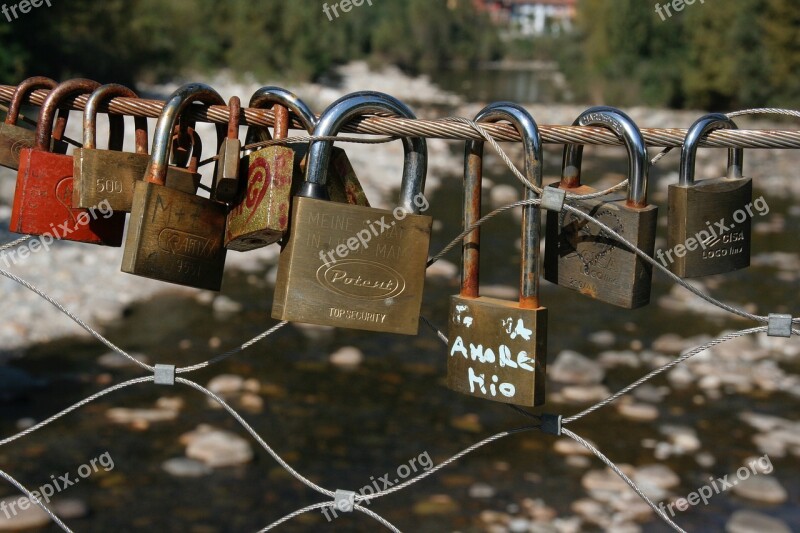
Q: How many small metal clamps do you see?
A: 5